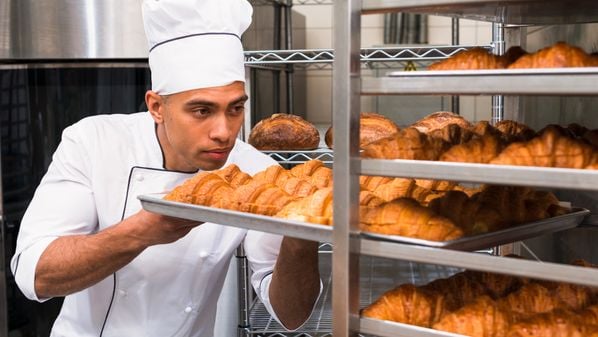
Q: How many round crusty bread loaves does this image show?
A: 3